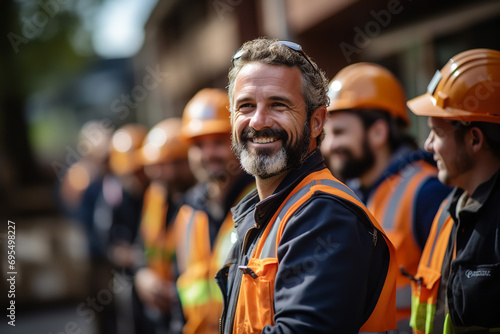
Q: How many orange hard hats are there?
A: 5